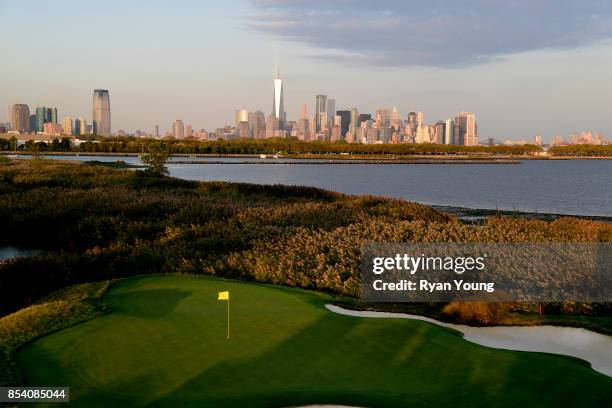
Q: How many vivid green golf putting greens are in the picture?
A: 1